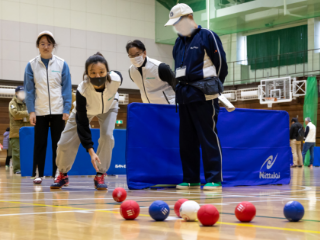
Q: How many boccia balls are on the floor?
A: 8